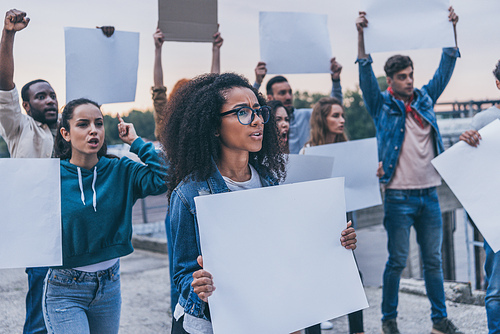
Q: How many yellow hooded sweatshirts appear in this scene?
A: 0